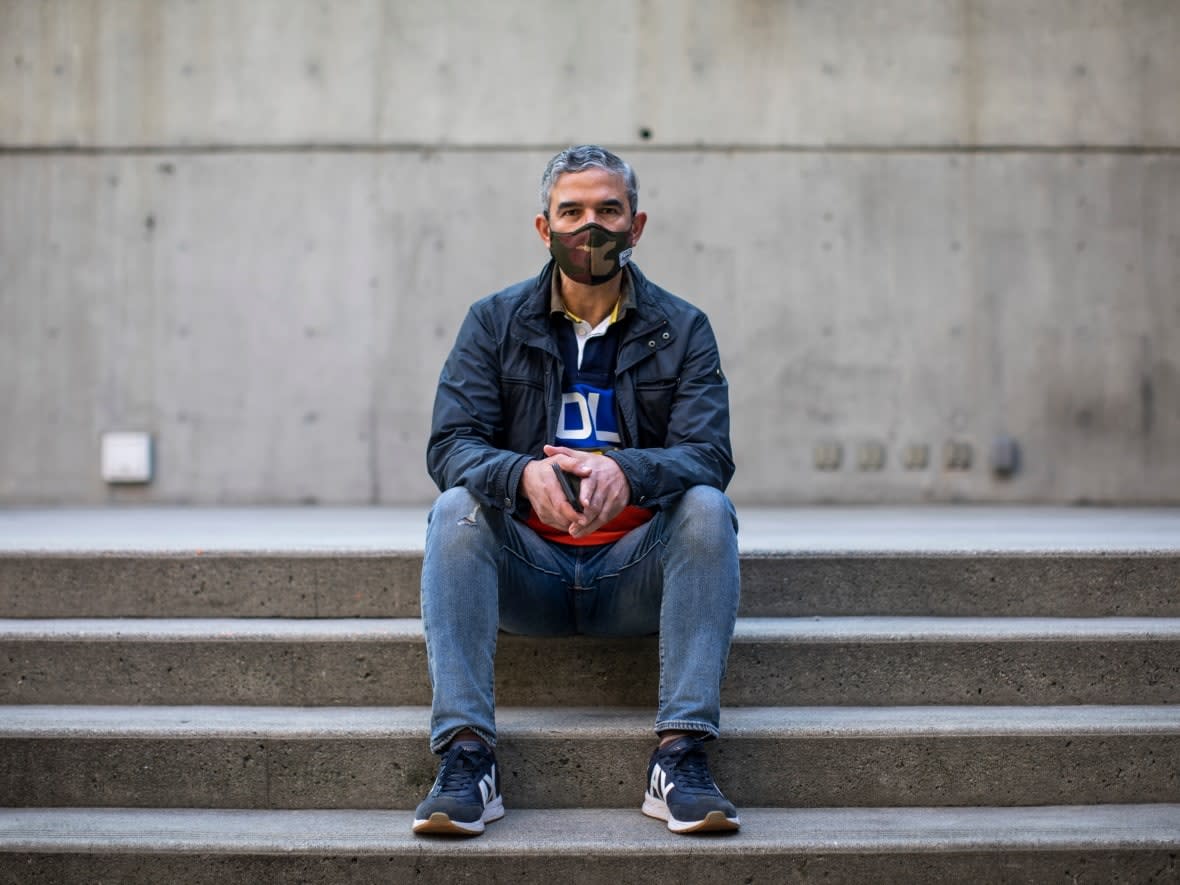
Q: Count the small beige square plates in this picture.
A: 4